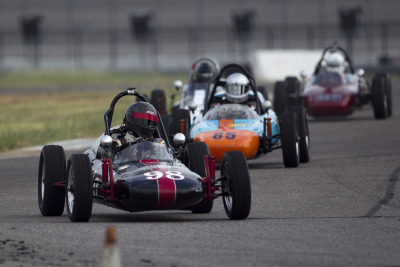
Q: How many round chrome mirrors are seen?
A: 7